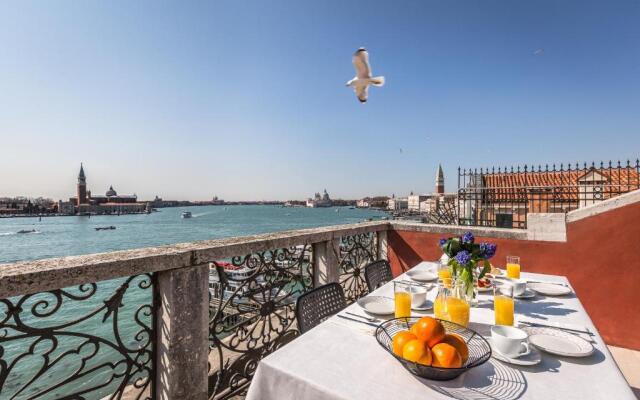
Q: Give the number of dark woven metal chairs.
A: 2